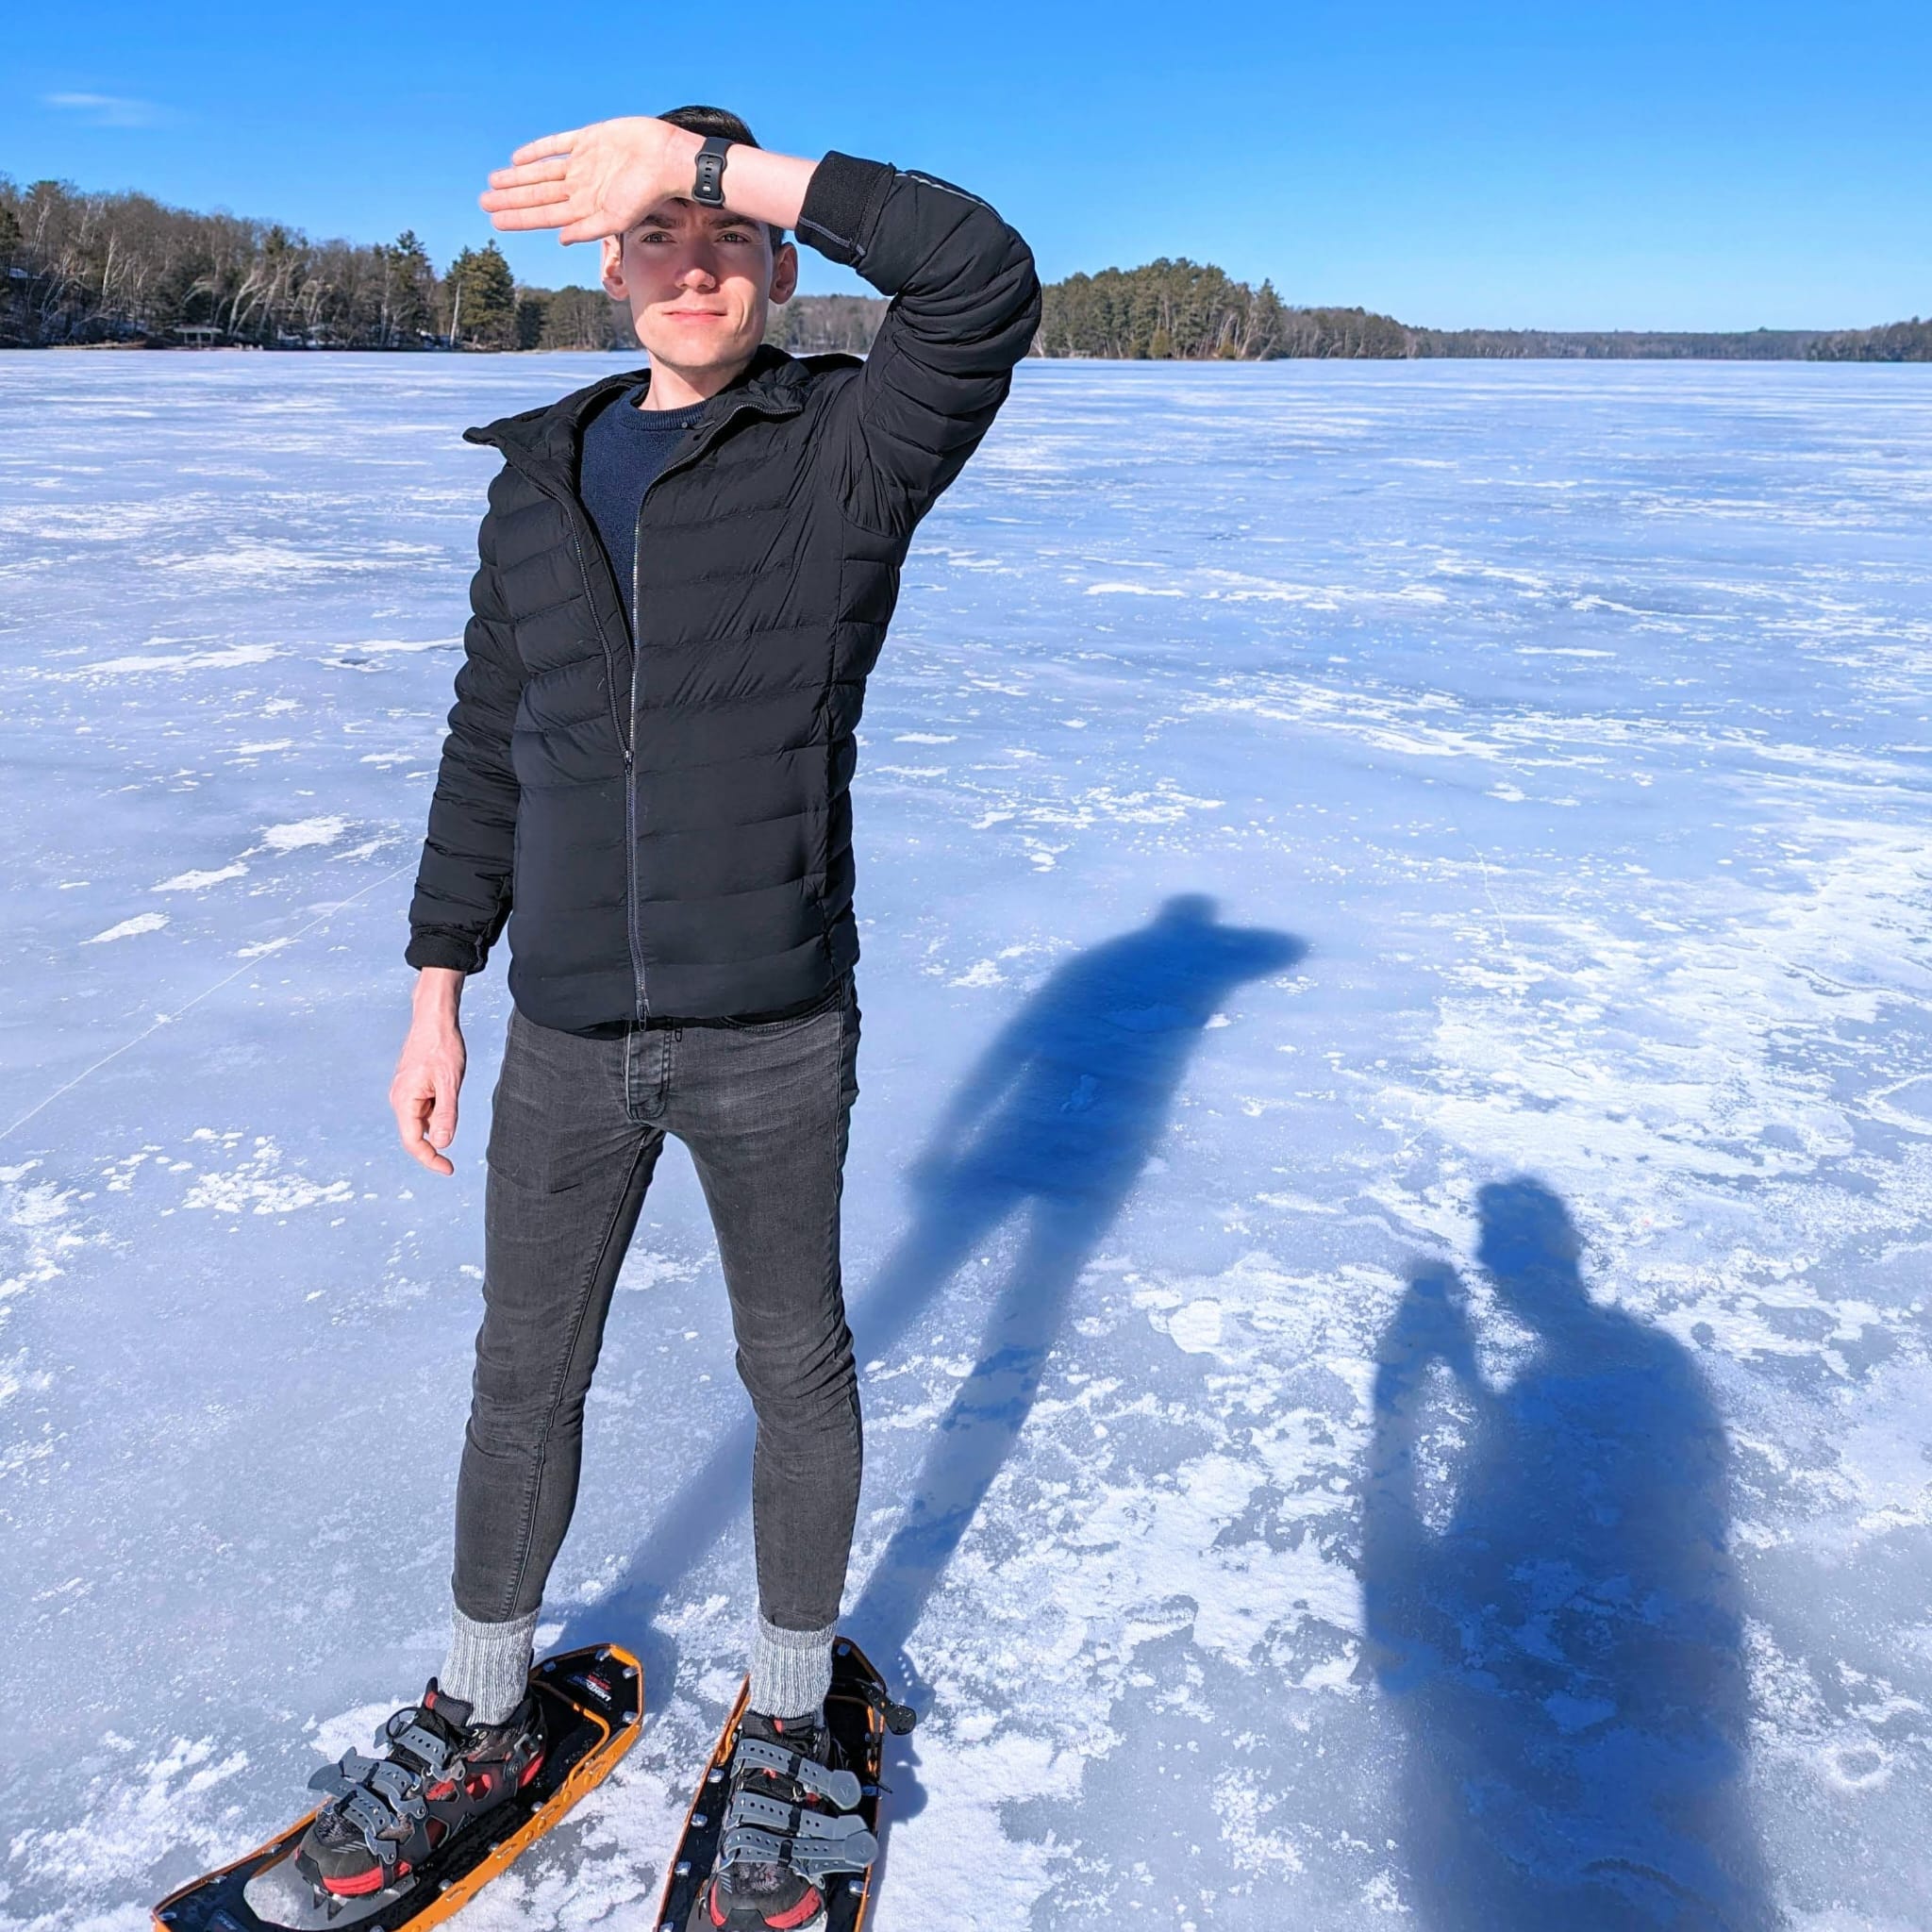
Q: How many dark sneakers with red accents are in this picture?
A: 2